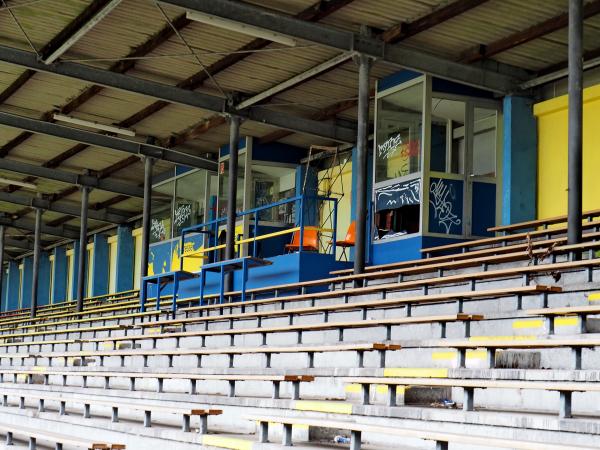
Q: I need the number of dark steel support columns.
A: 7